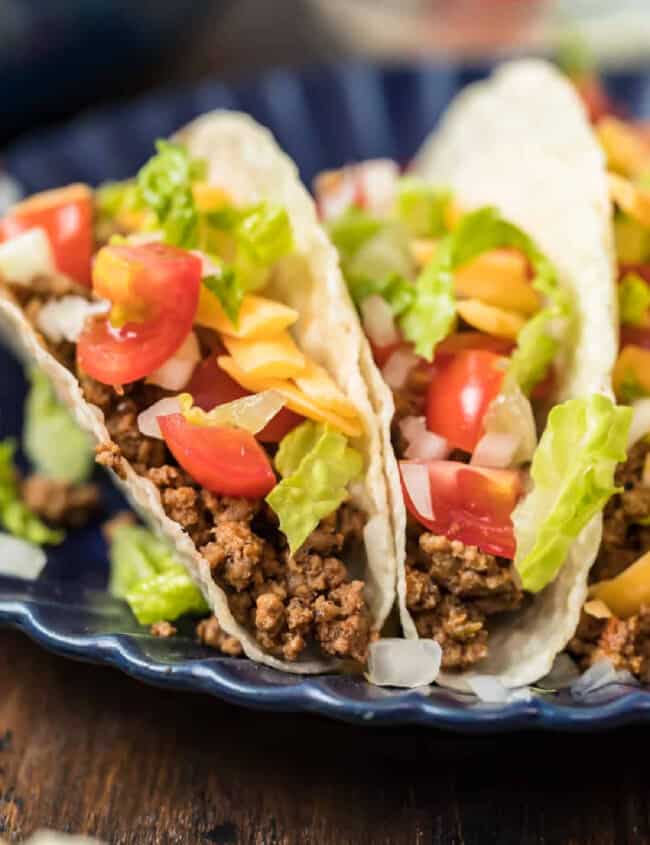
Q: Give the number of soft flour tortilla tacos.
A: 3